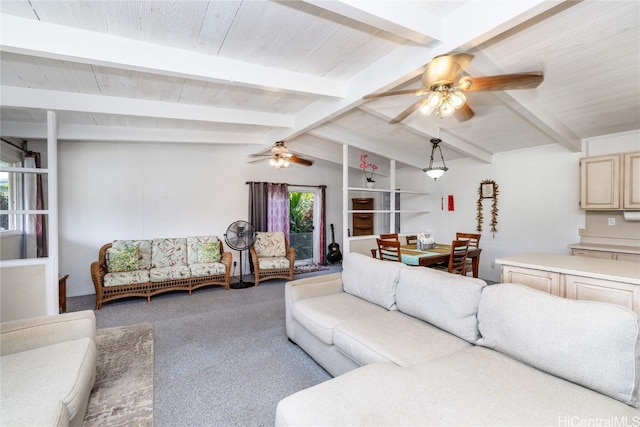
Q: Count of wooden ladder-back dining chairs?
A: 5